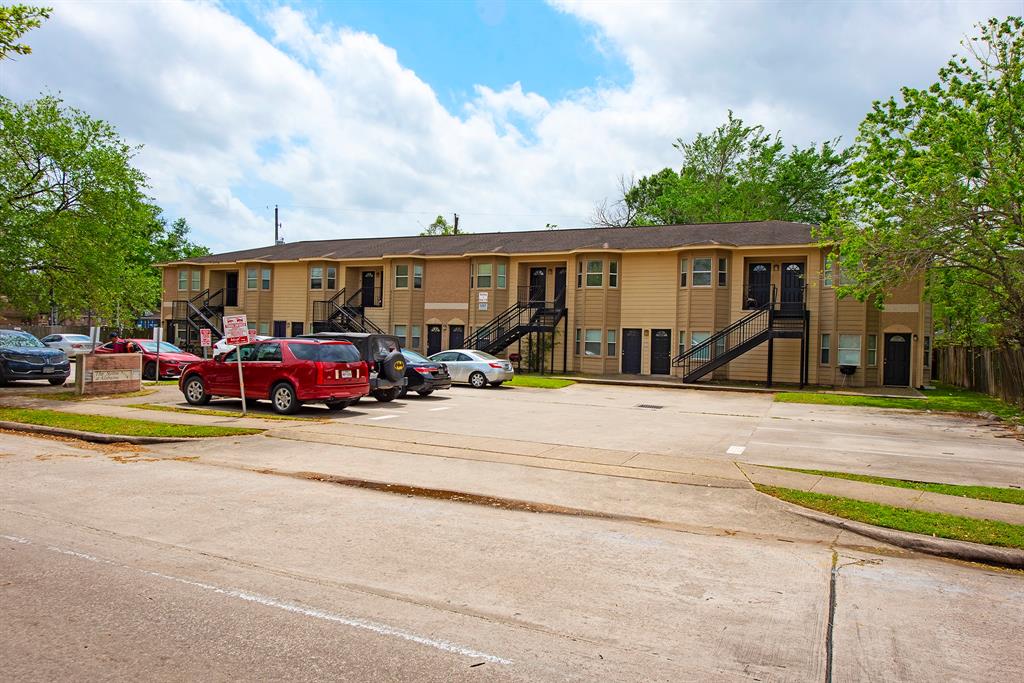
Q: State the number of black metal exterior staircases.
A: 4